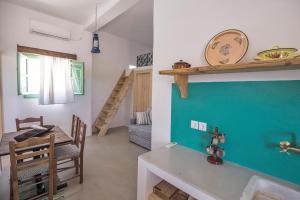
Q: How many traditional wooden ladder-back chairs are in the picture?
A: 4